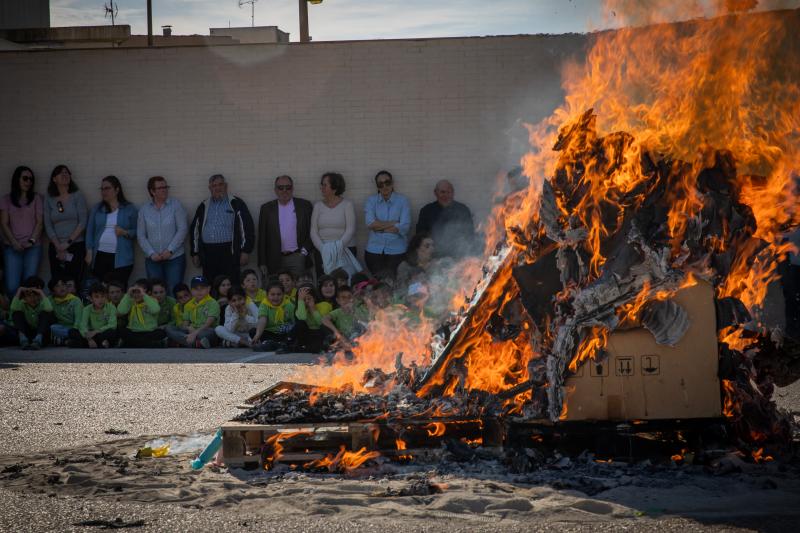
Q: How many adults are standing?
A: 9